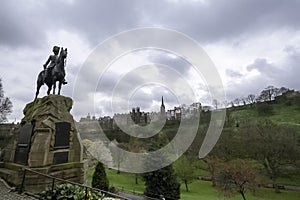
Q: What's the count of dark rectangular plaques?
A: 4